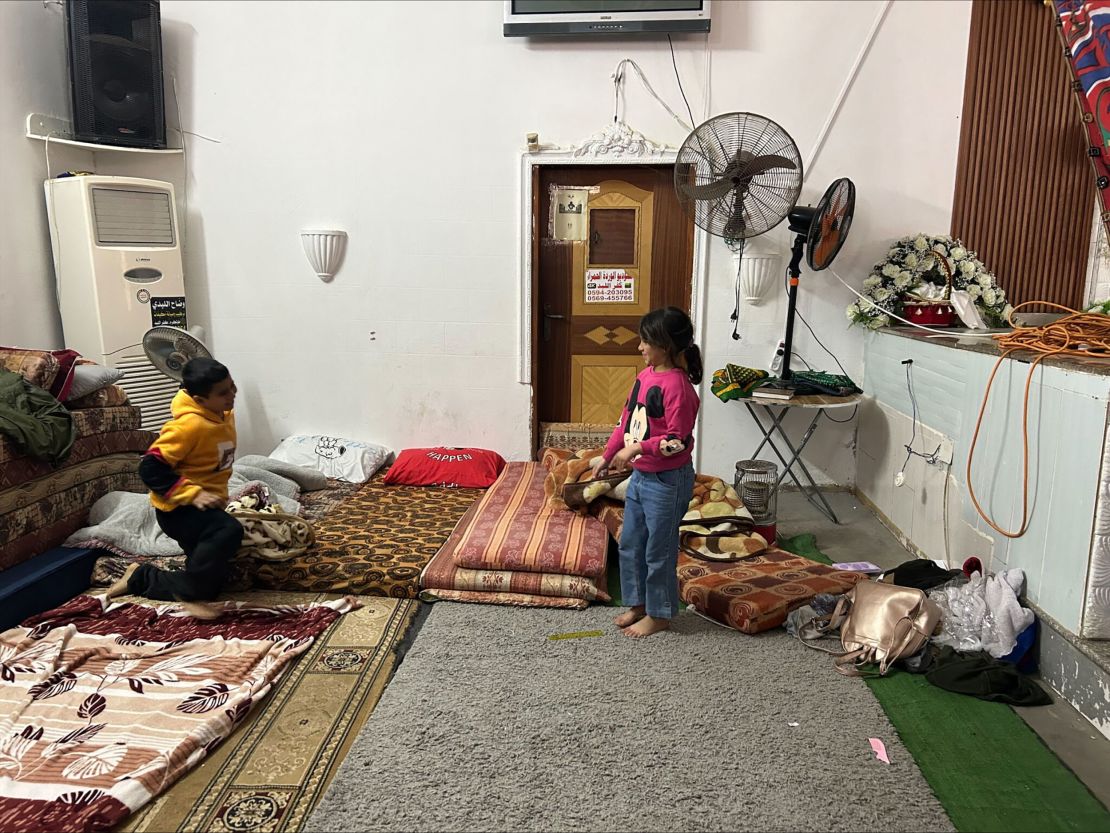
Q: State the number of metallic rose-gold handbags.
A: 1